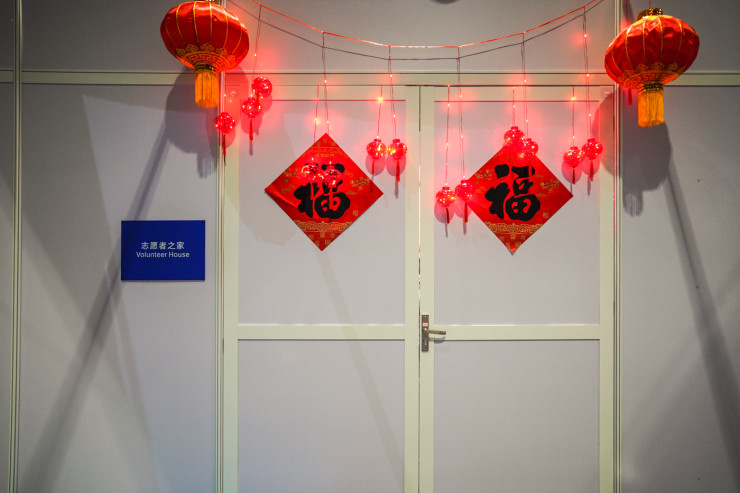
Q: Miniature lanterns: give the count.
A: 13